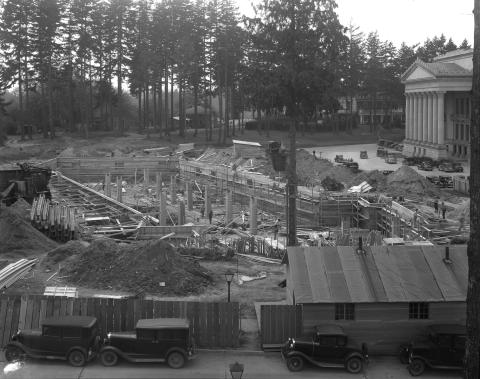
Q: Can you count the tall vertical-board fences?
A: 2